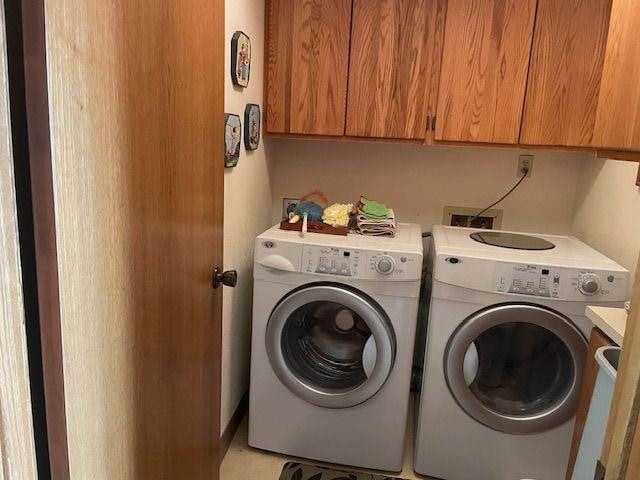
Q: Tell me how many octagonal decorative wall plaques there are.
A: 3